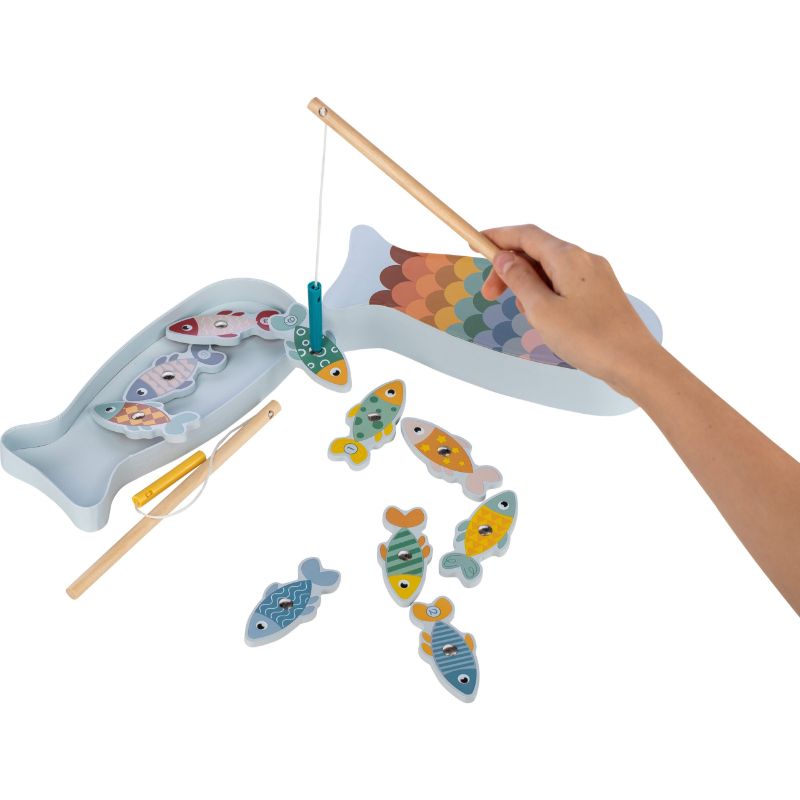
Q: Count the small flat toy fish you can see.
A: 10